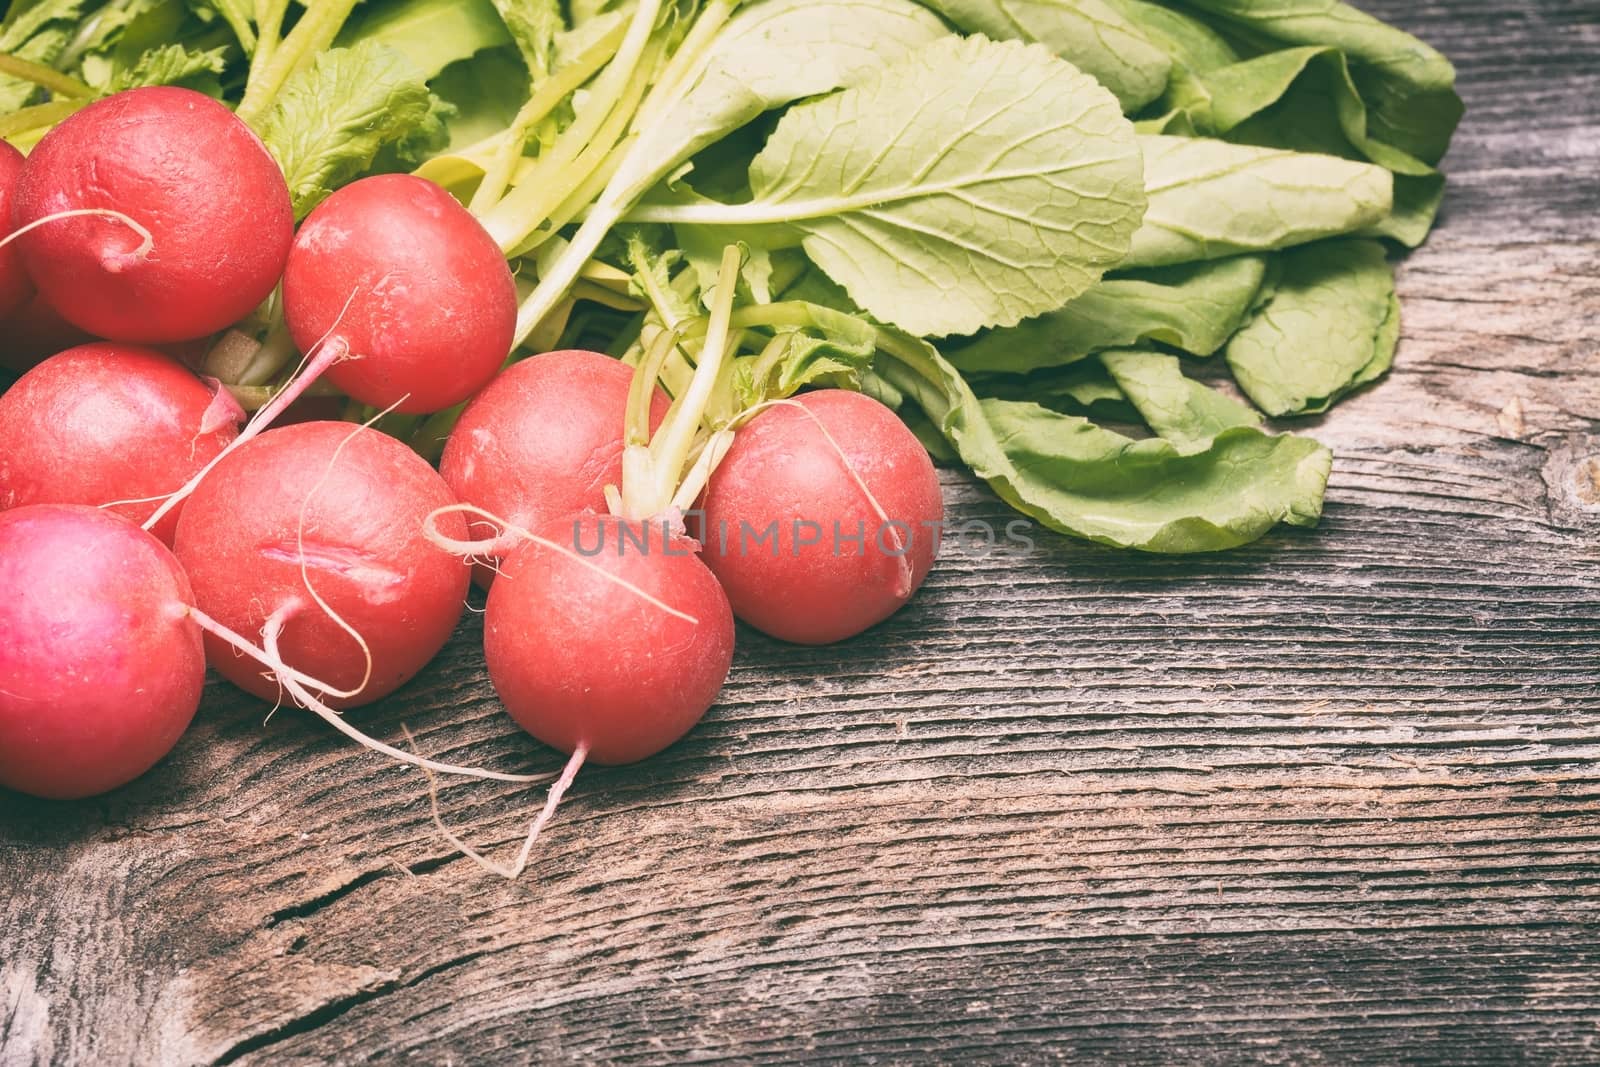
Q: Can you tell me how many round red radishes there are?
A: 9